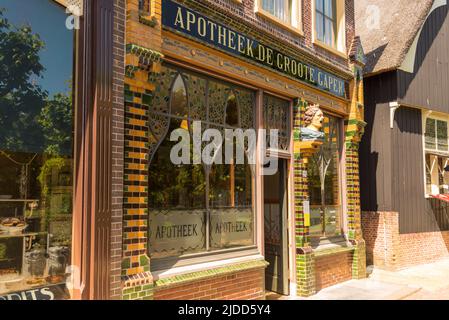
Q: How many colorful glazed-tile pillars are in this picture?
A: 3